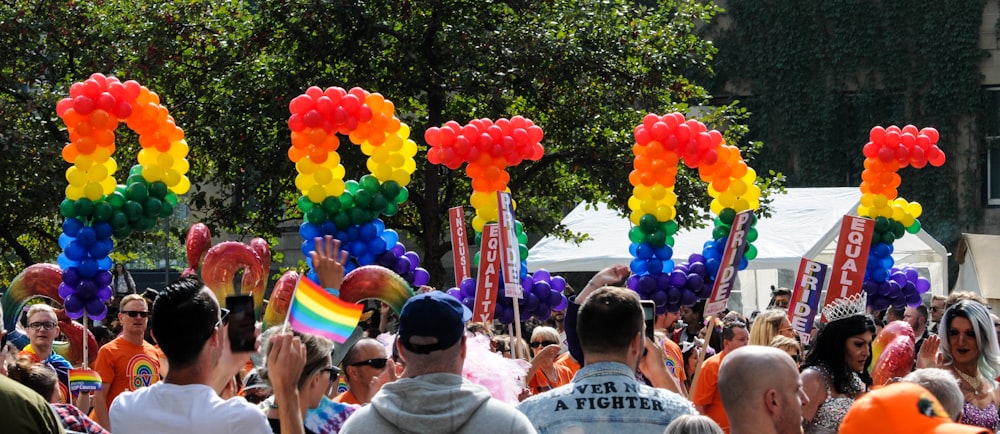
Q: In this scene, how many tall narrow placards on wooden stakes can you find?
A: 6